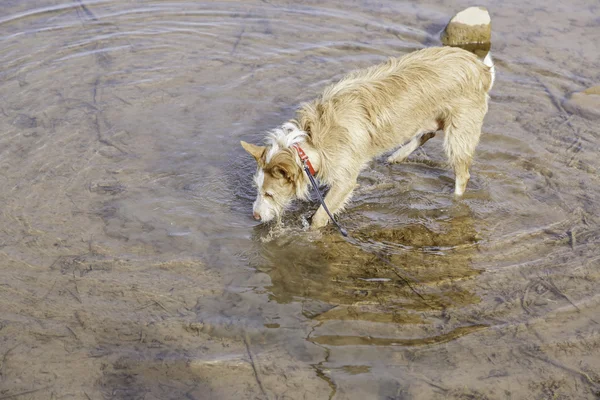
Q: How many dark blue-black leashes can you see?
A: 1